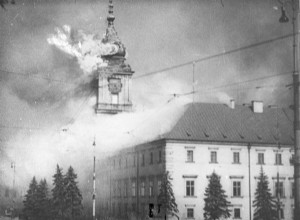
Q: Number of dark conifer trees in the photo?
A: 7